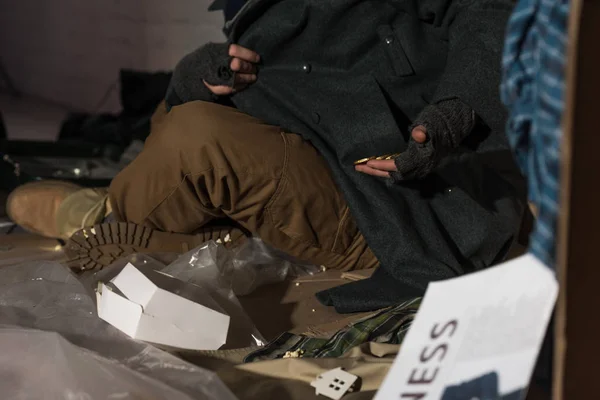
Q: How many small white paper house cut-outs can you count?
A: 1